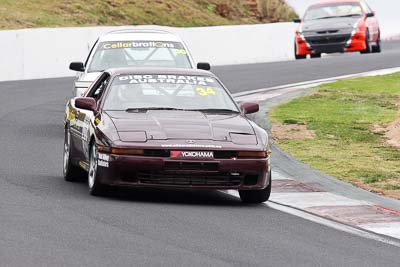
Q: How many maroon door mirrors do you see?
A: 2